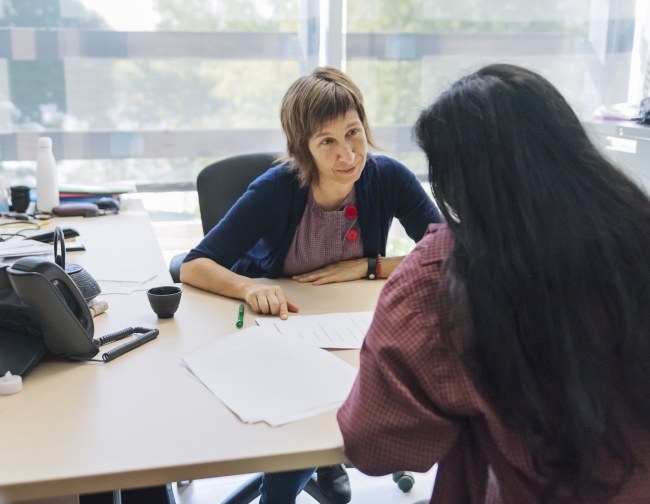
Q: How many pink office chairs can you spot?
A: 0